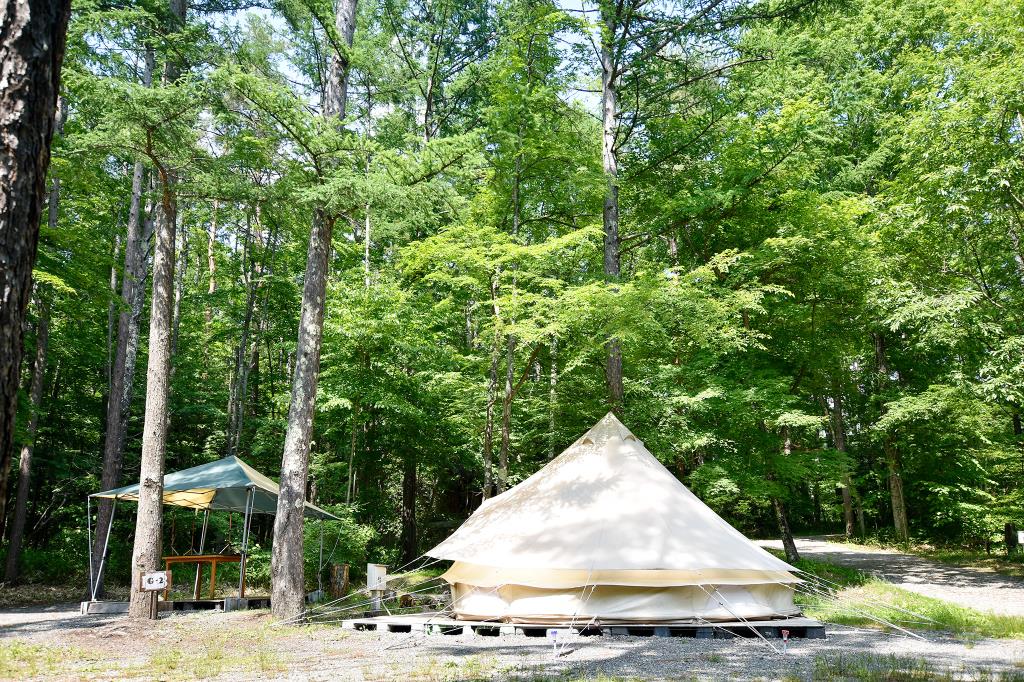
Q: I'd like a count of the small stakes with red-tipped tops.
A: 1